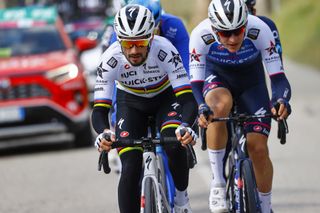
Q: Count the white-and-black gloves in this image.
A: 2